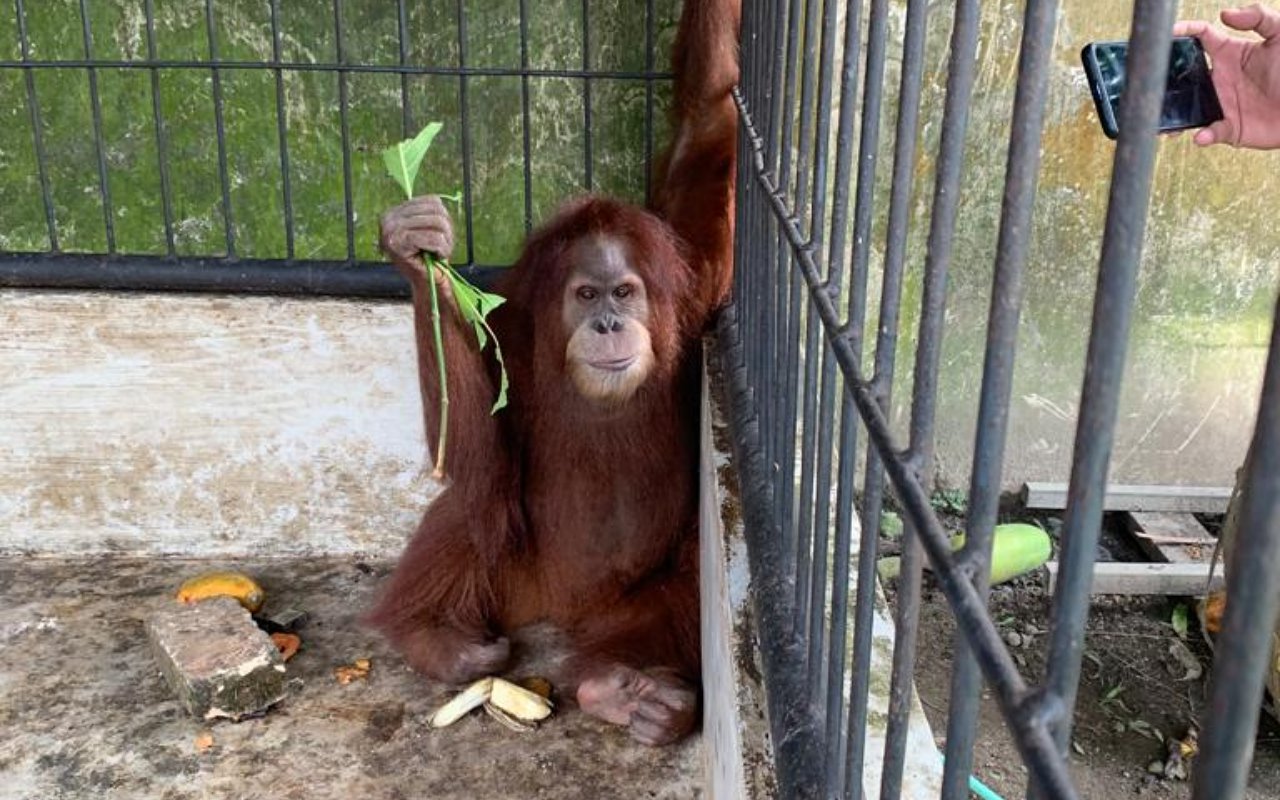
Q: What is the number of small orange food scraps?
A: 3